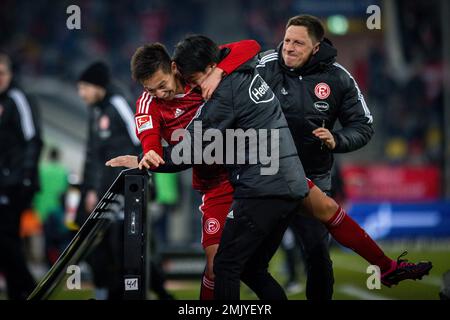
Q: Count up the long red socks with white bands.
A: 2